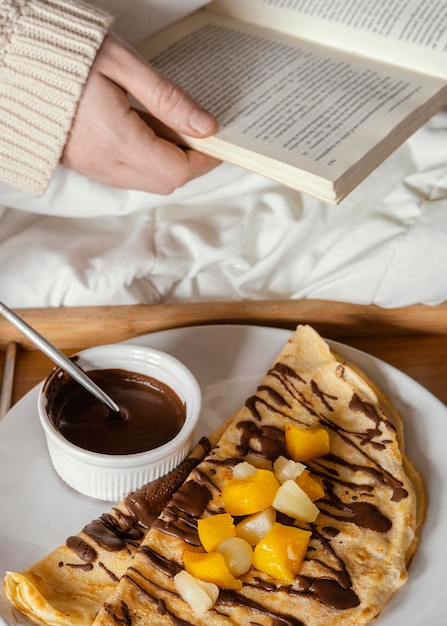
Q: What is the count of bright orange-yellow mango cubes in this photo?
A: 6